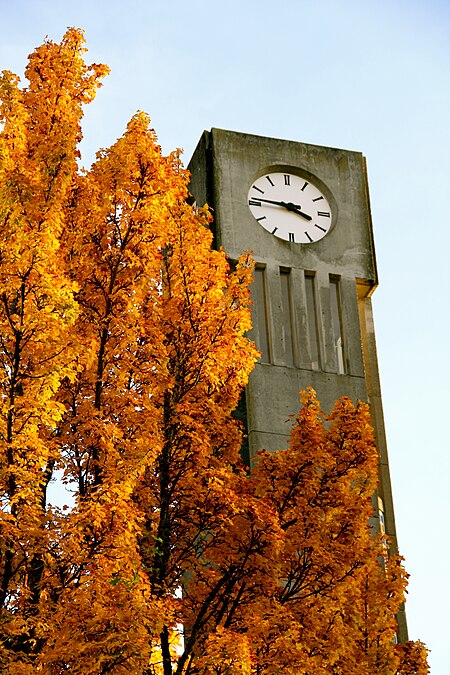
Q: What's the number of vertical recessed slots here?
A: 4